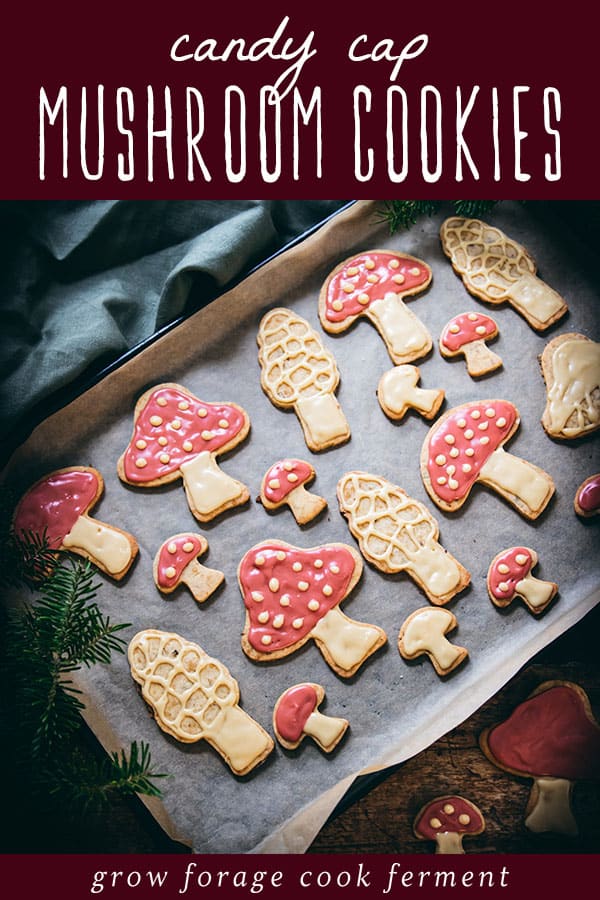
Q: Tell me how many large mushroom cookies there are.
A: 11